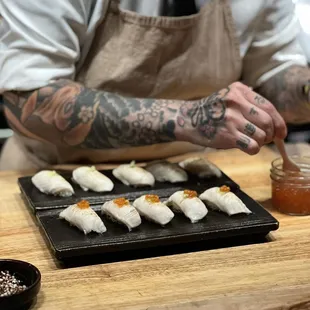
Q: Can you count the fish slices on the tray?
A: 10